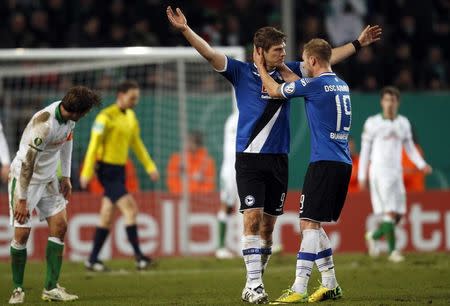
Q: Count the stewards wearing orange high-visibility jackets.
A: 4